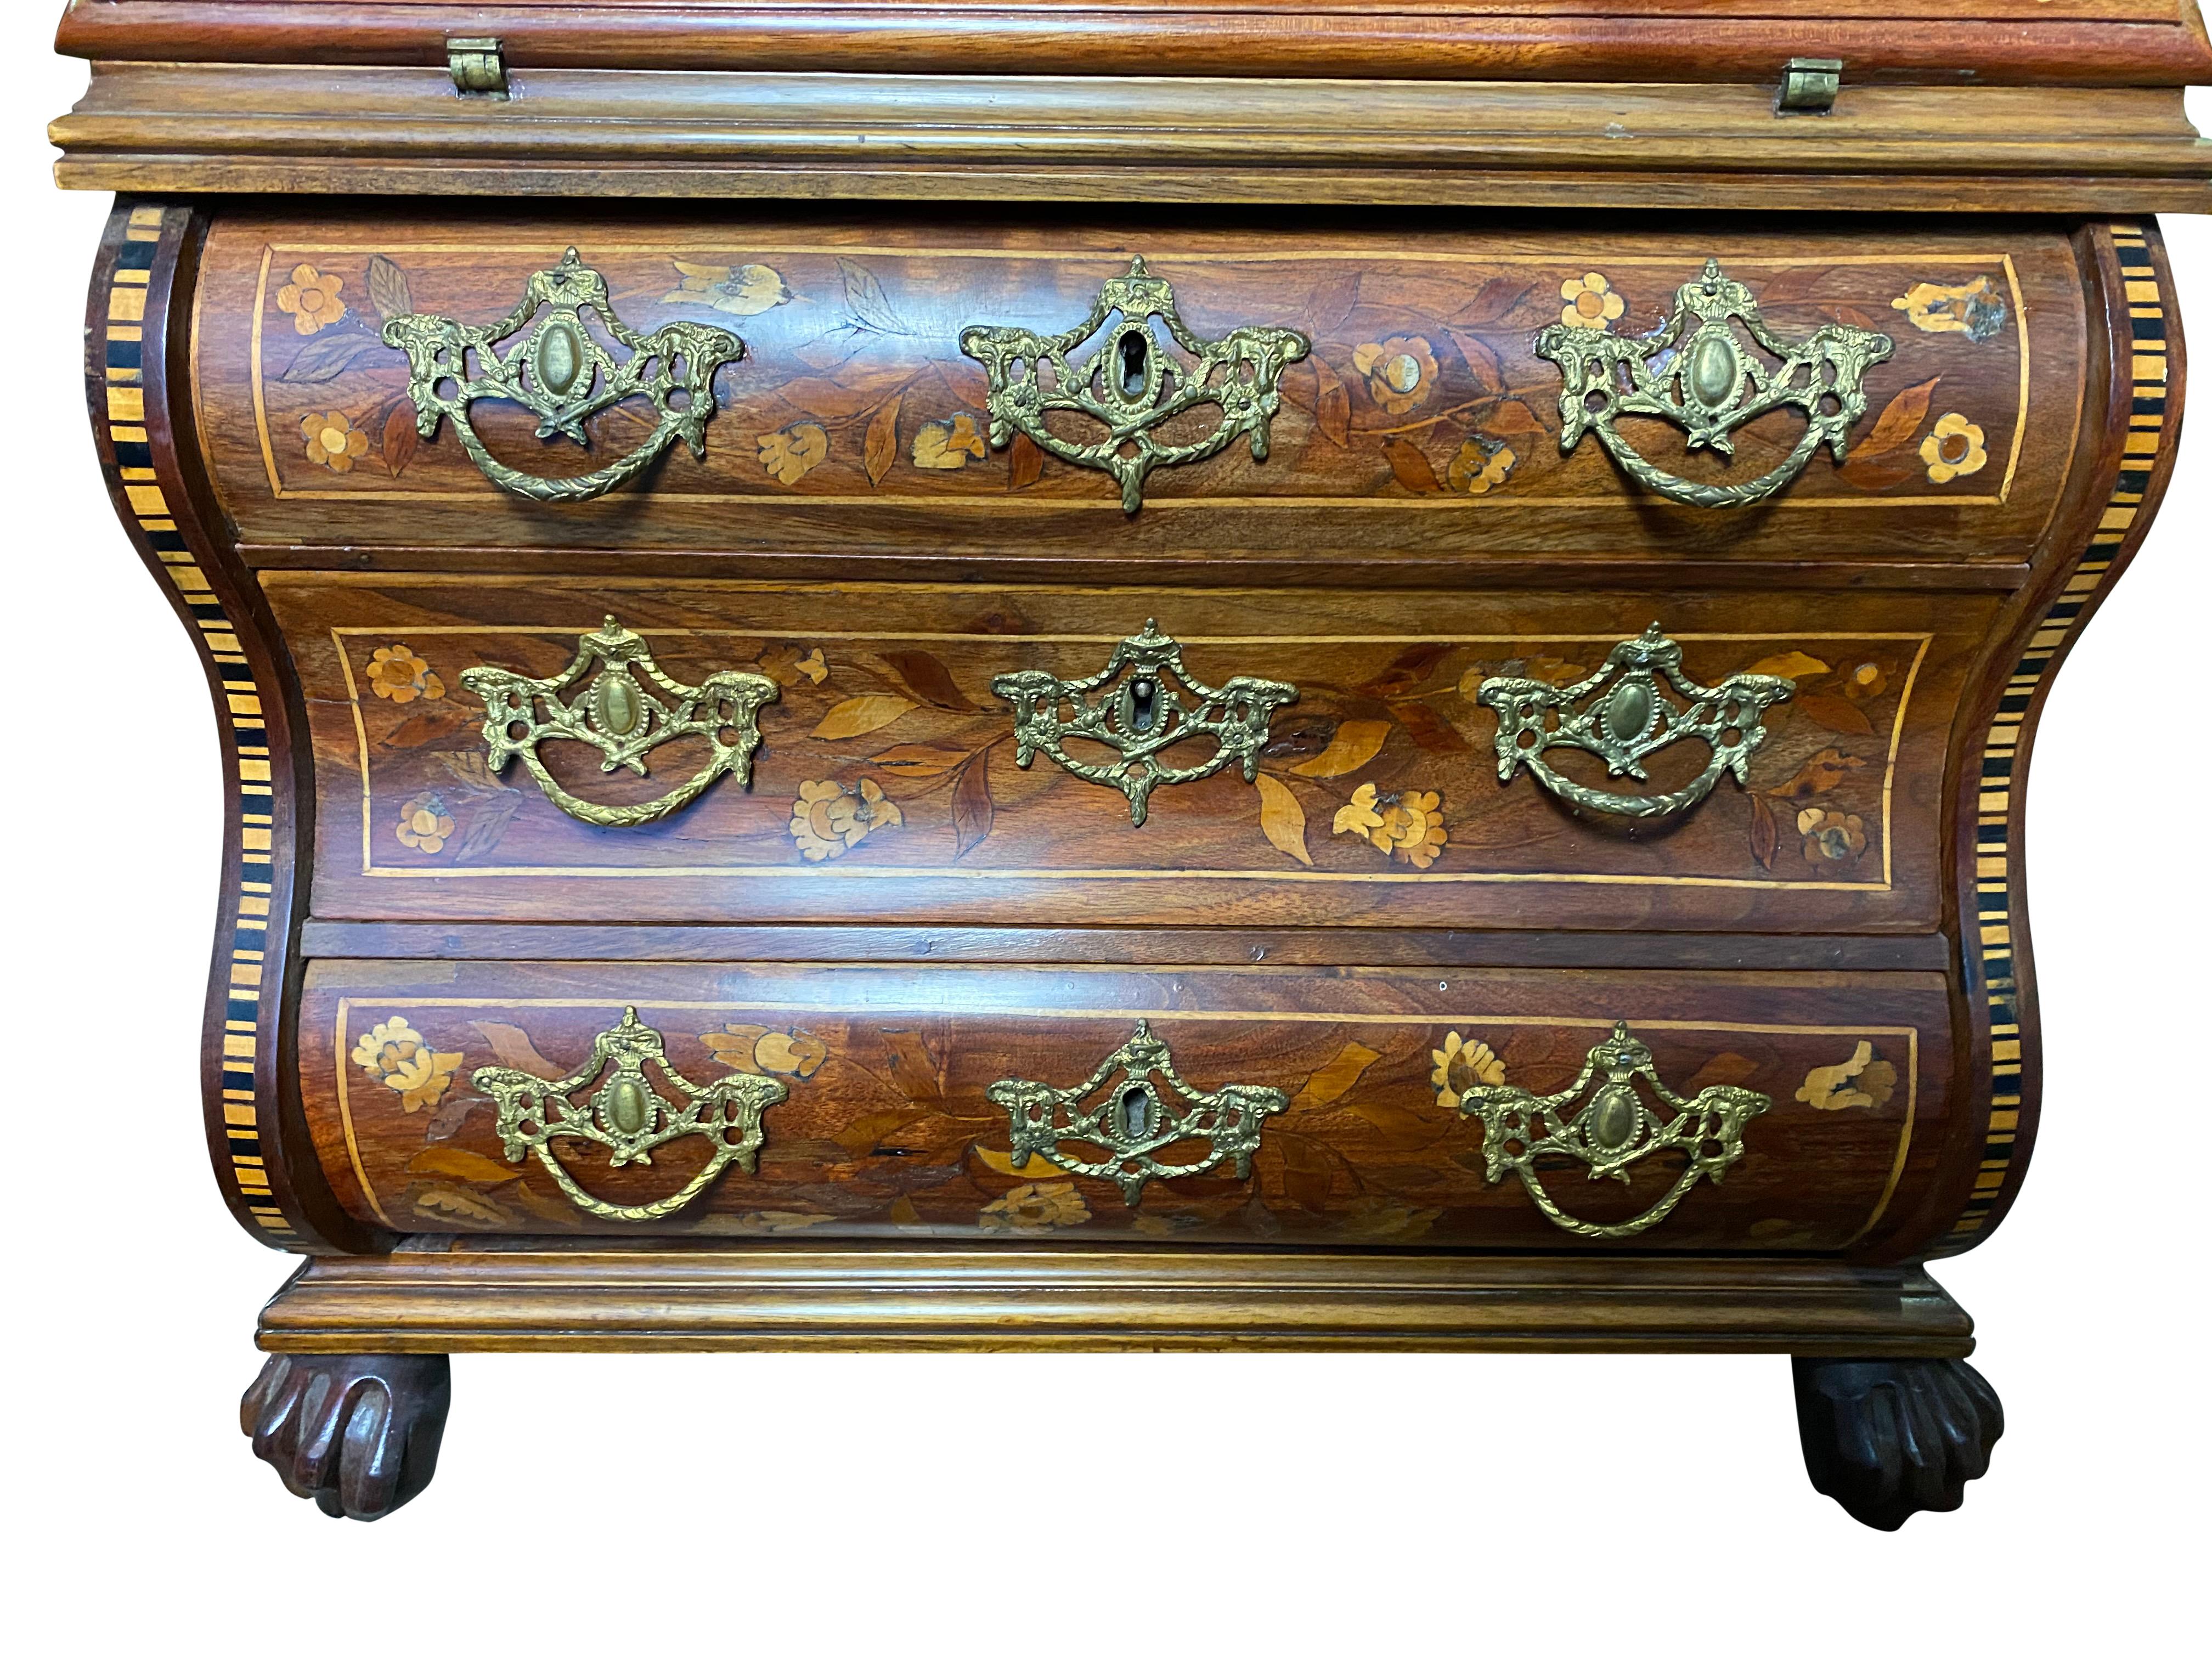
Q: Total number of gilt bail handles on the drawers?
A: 6